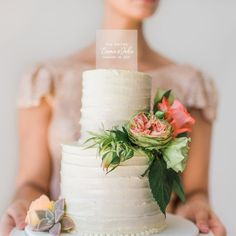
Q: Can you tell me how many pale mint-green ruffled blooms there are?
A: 1